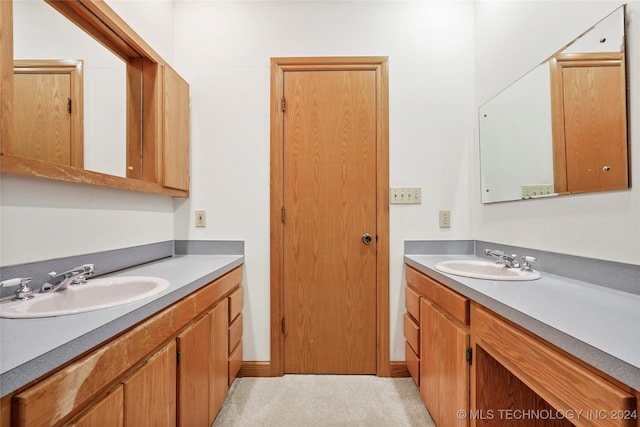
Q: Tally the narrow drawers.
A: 6